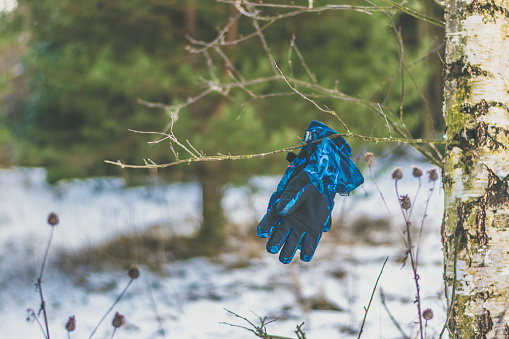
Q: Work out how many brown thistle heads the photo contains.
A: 10